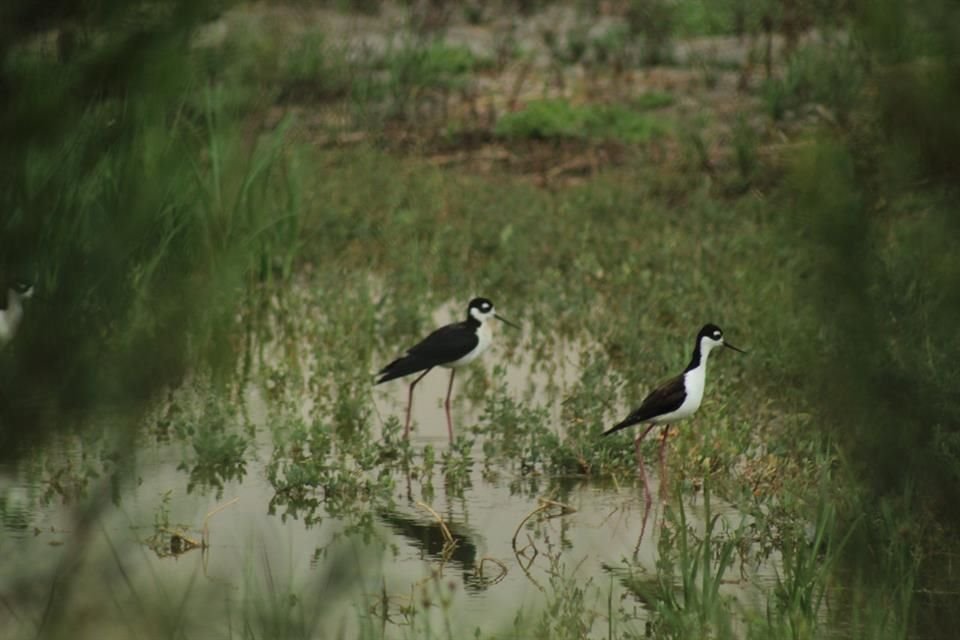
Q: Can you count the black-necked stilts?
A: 3